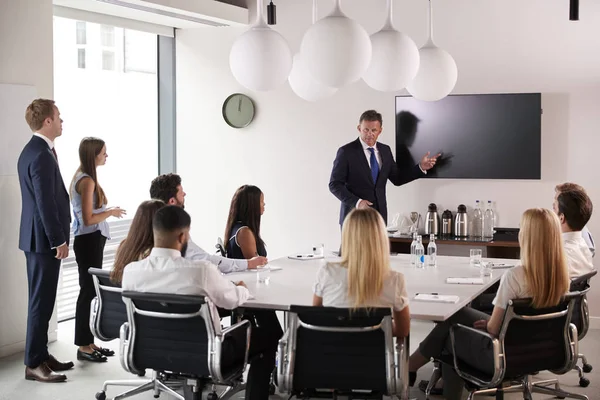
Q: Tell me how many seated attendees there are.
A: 8